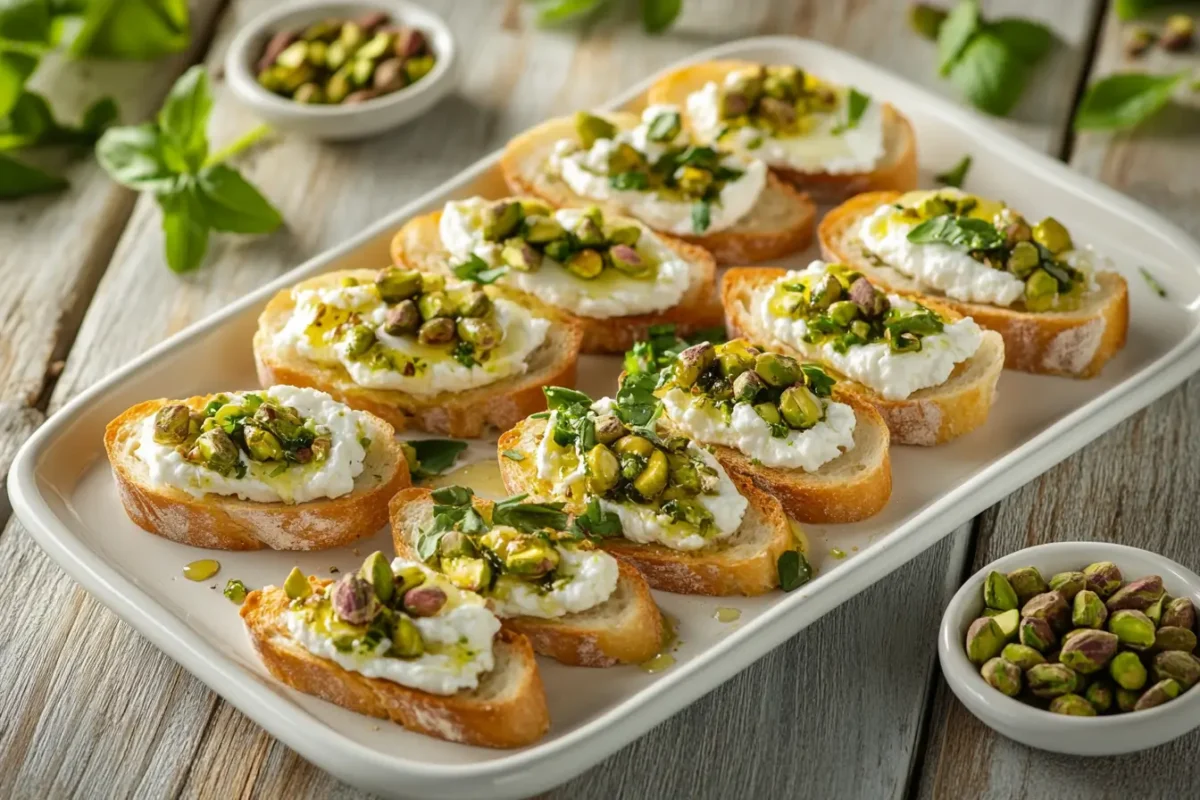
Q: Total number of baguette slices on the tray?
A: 11